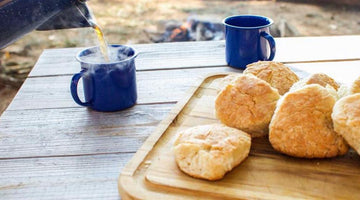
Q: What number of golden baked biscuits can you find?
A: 7